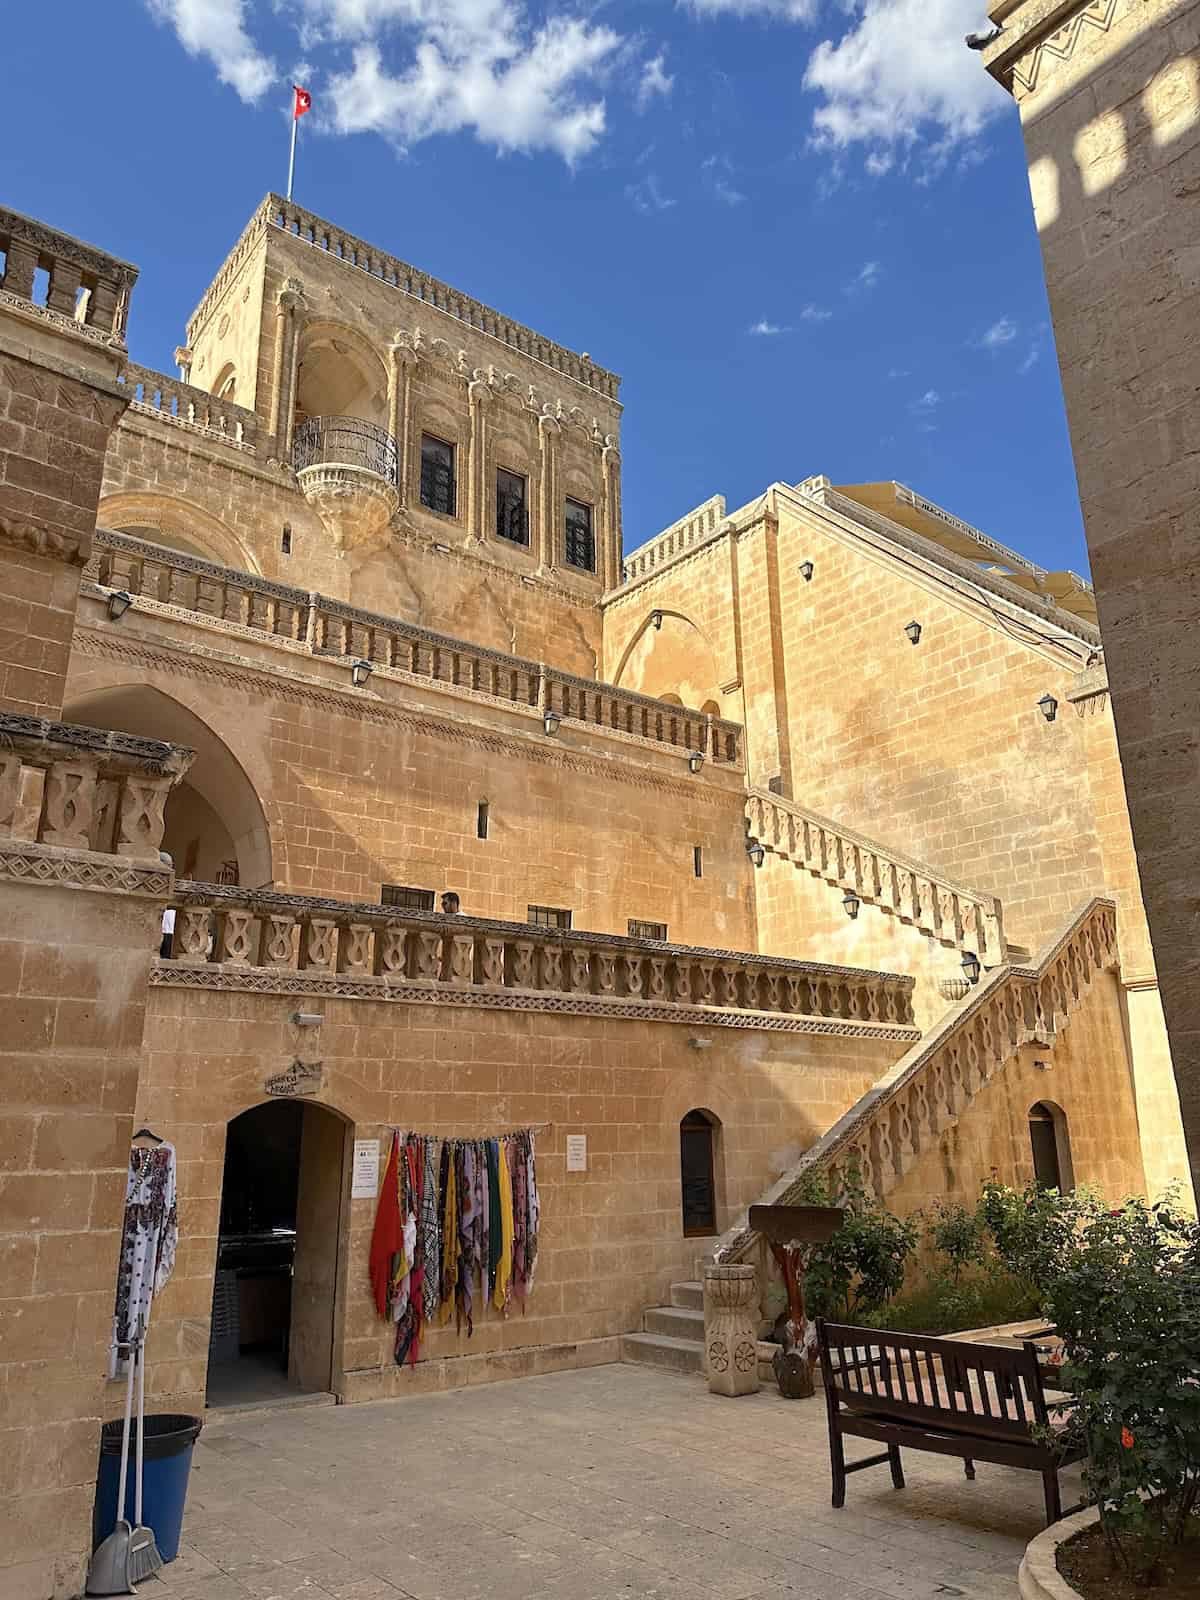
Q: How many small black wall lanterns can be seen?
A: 11